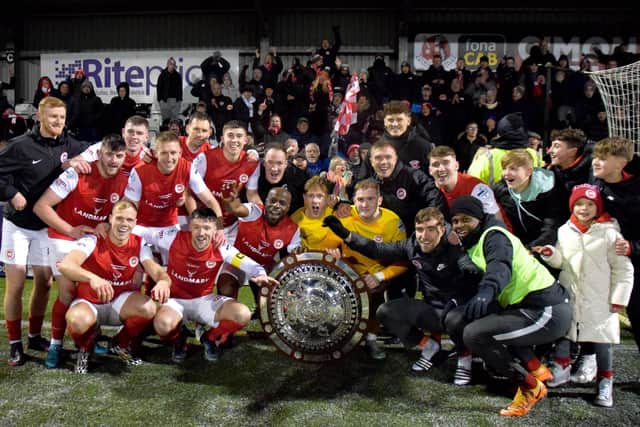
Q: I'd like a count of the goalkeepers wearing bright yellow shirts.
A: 2